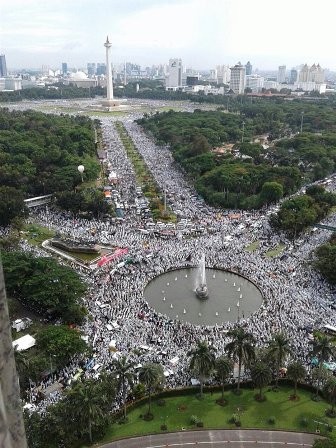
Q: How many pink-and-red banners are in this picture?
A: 1